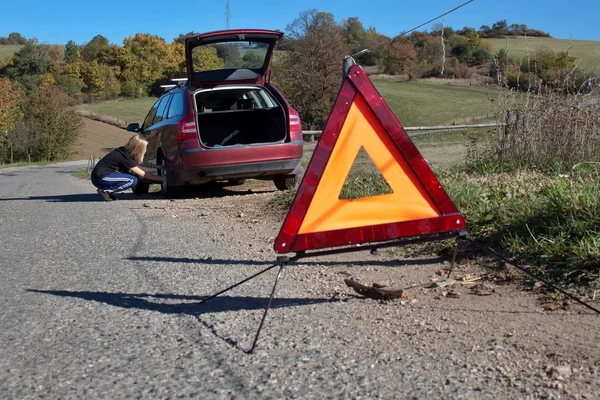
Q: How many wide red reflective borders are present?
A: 3